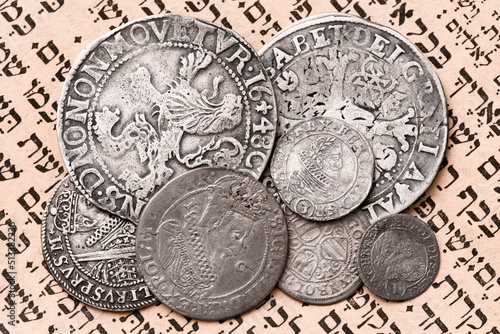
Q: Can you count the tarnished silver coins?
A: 7